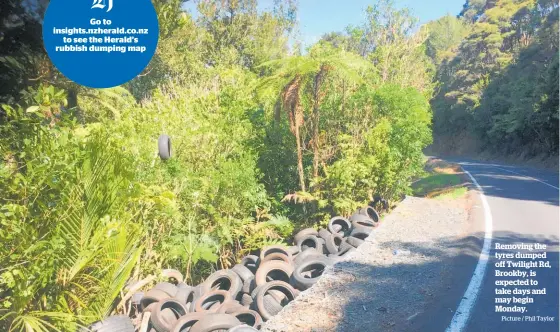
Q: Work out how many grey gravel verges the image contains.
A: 1